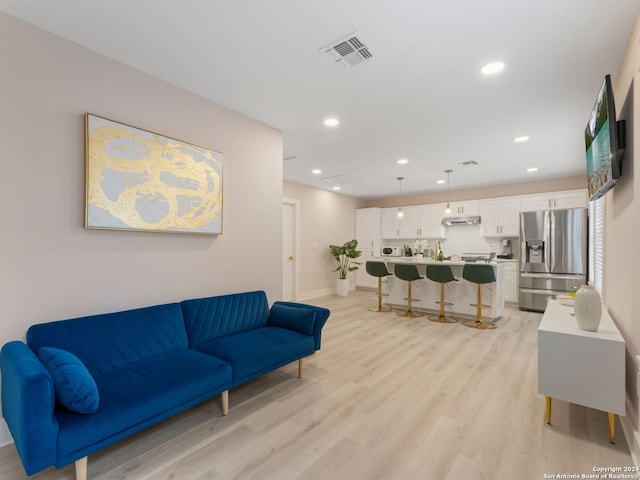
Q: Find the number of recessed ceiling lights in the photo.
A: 8